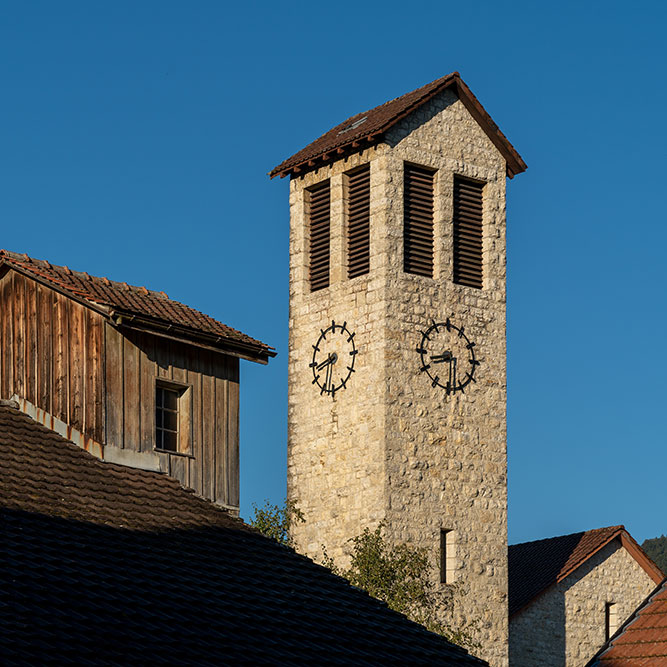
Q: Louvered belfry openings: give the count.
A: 4